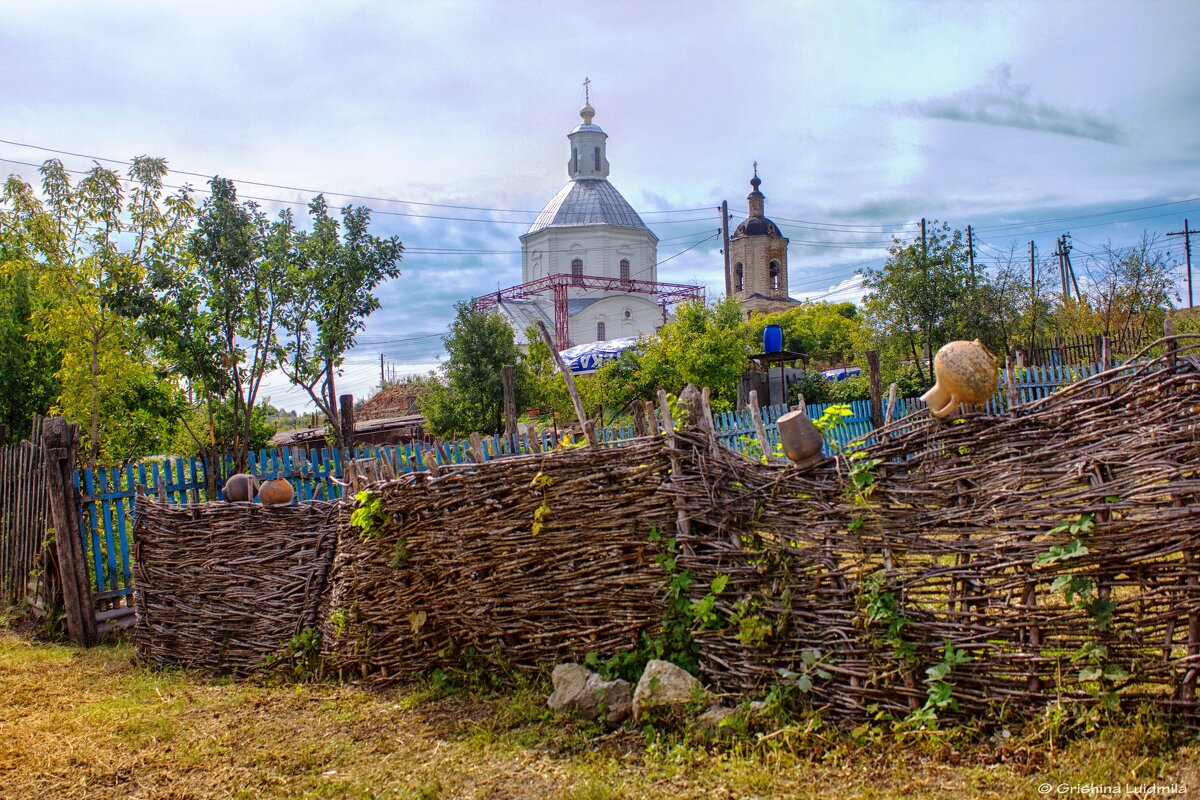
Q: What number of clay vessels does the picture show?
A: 4